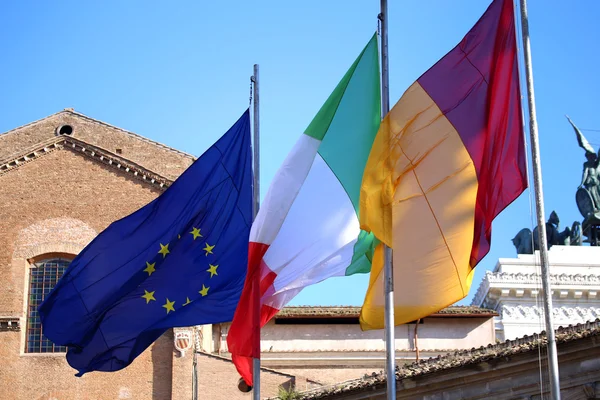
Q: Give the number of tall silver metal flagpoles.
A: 3